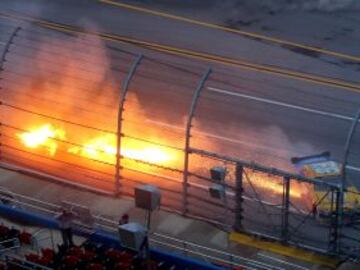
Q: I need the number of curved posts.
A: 4